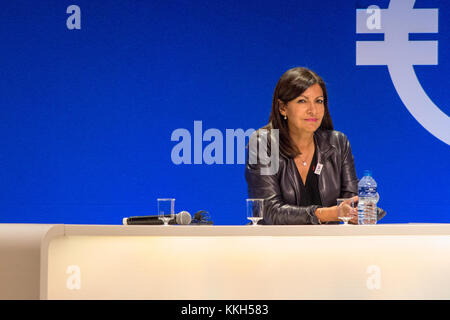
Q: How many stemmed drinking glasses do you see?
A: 3